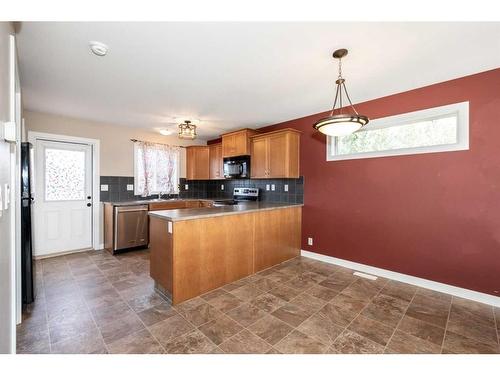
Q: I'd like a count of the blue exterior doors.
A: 0